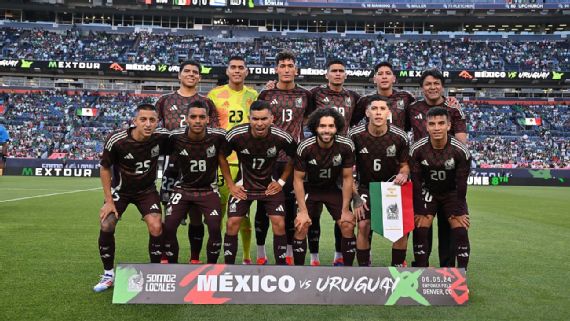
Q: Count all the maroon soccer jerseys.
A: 11